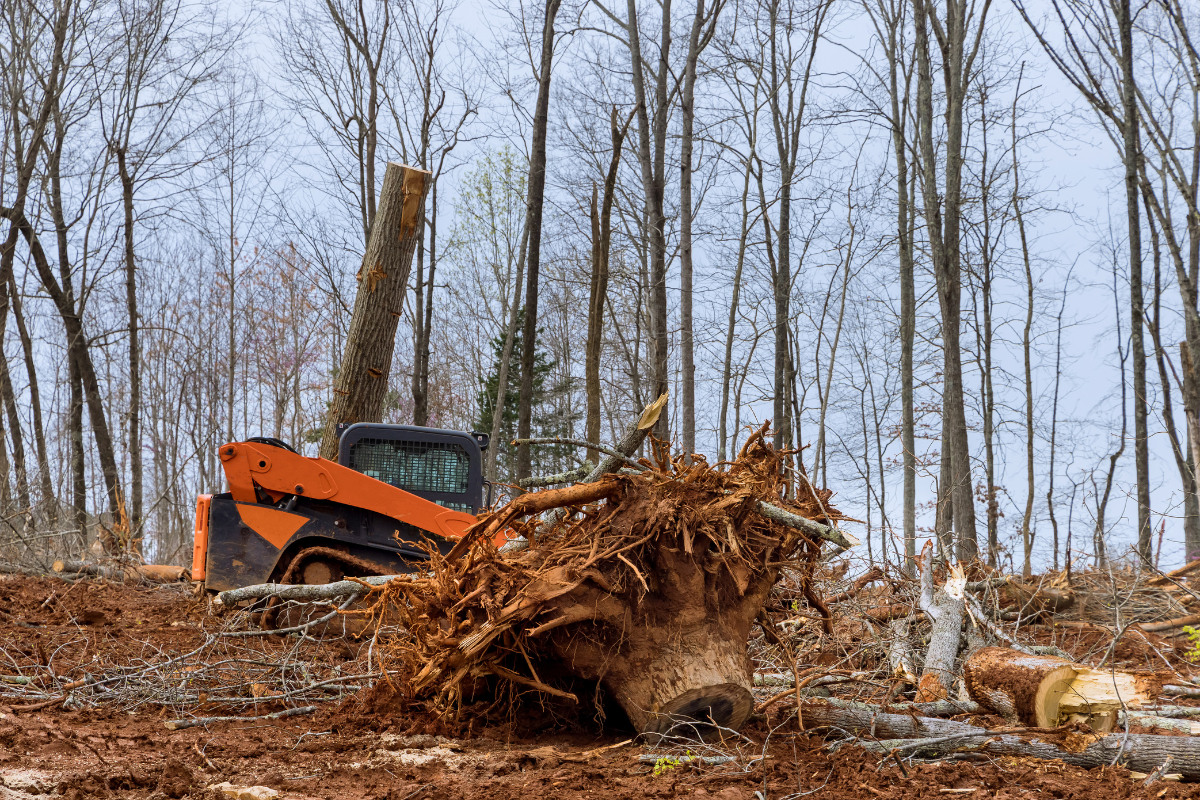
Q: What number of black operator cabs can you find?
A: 1